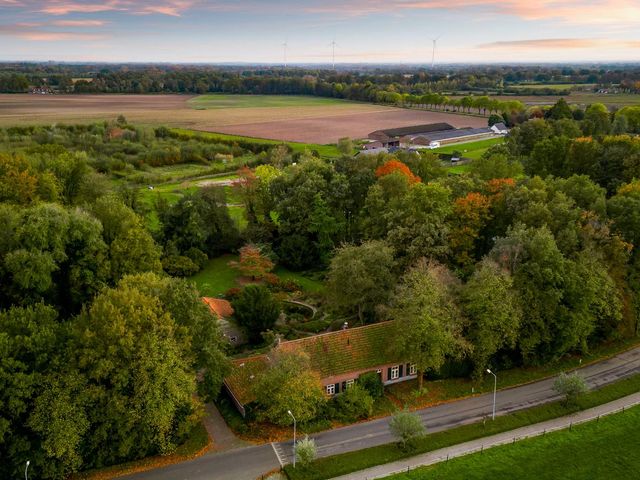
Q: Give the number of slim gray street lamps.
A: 3